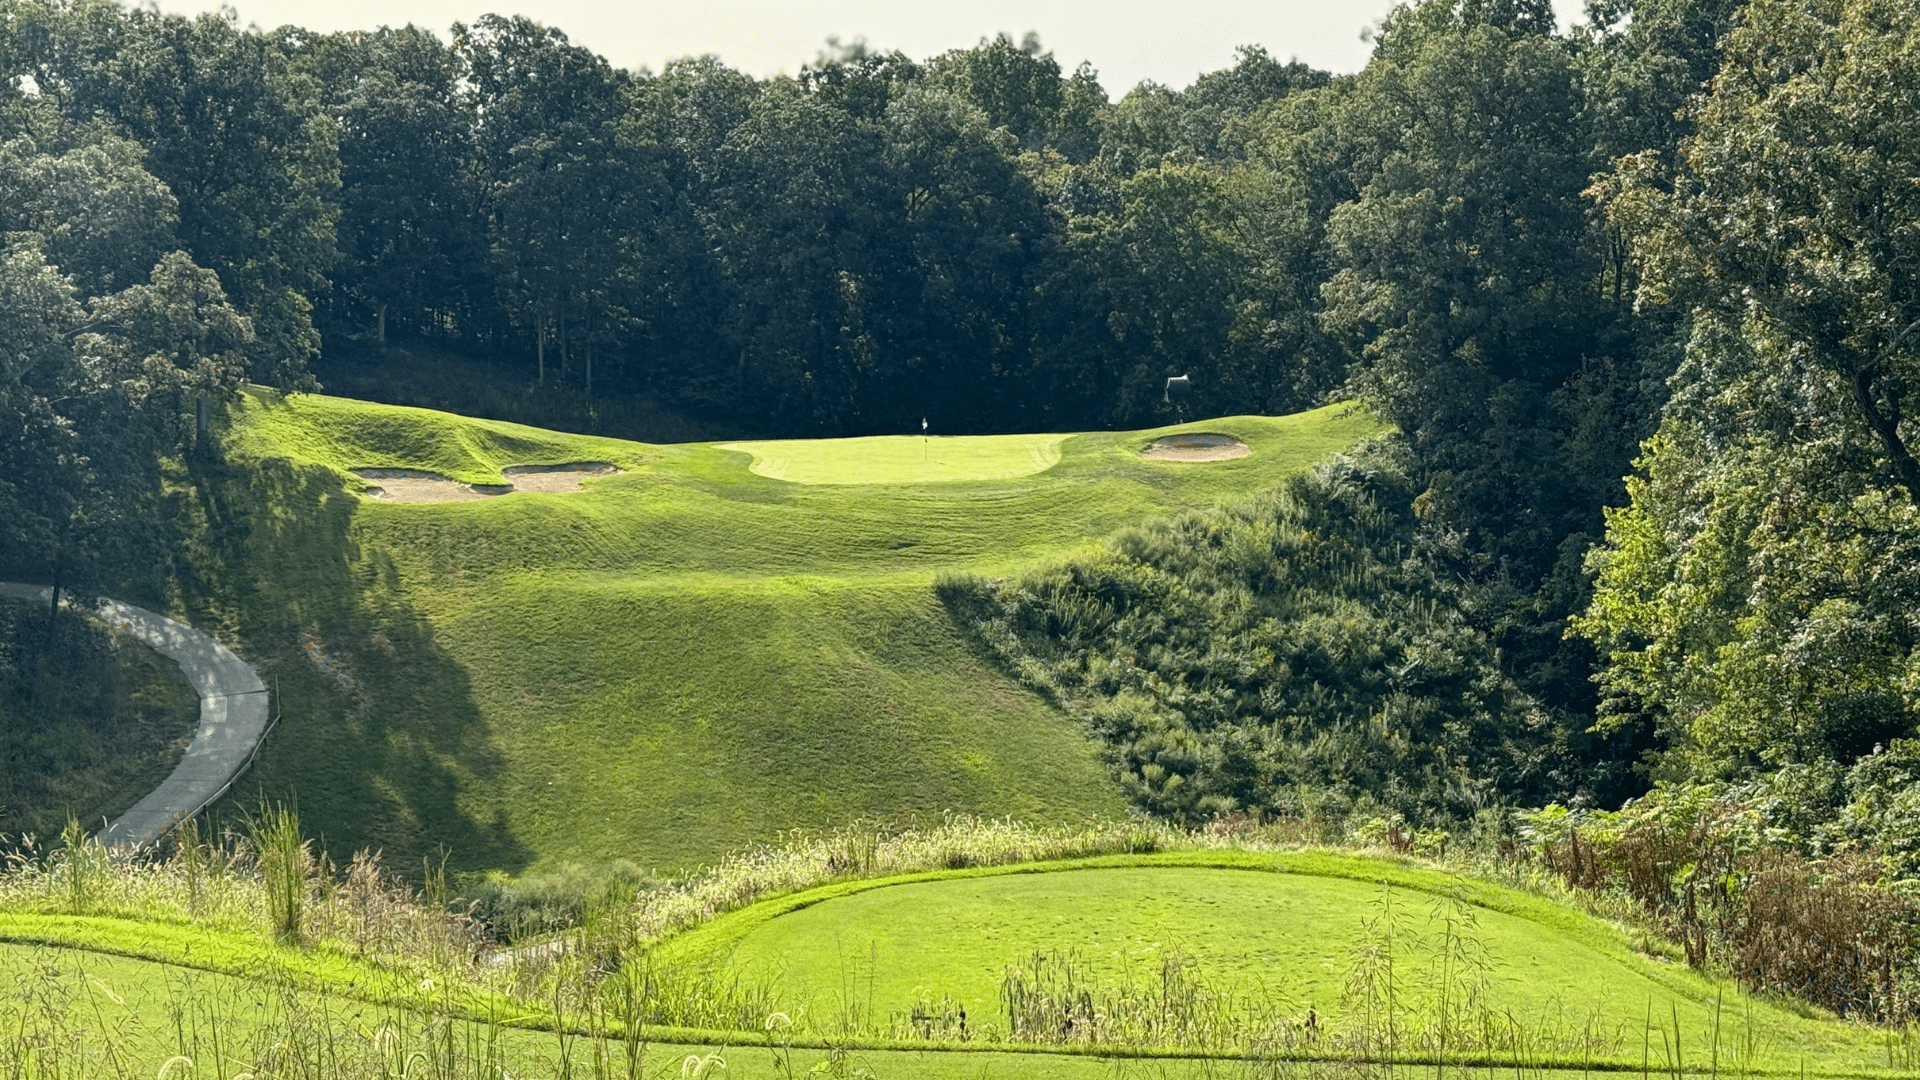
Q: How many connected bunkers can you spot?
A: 2